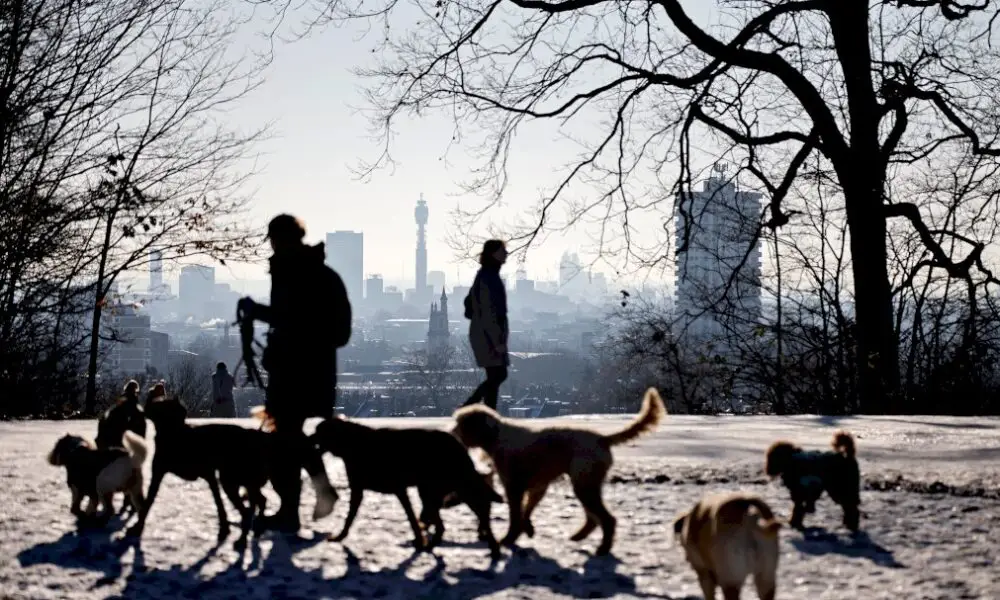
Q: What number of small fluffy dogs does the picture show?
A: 2